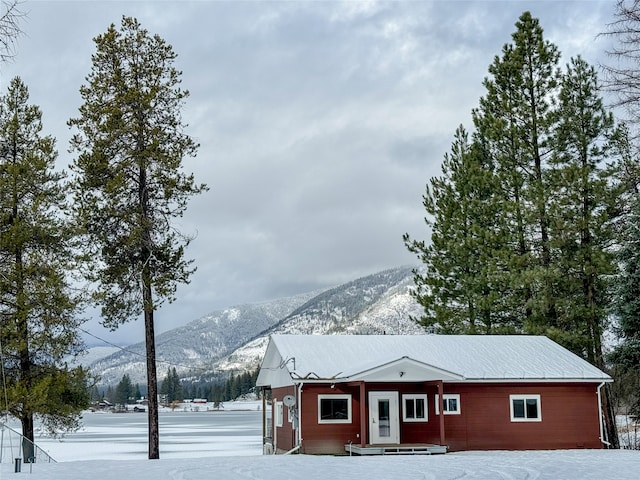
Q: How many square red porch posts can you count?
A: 2